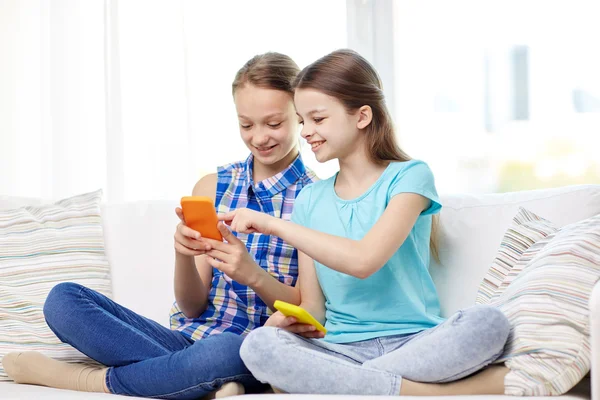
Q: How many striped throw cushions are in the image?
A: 3